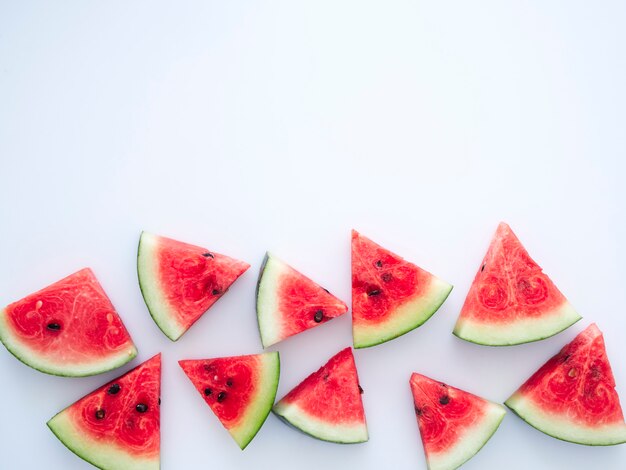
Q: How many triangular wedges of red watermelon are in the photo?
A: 10